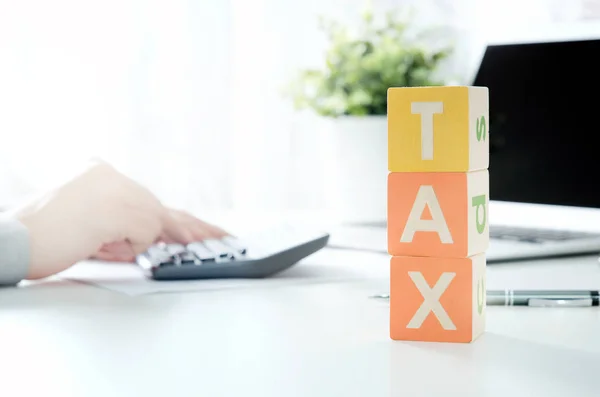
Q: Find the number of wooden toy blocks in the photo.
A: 3